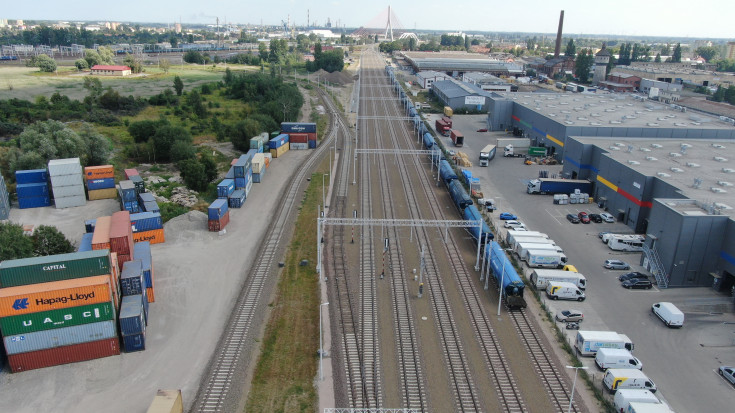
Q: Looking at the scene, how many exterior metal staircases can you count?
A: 1